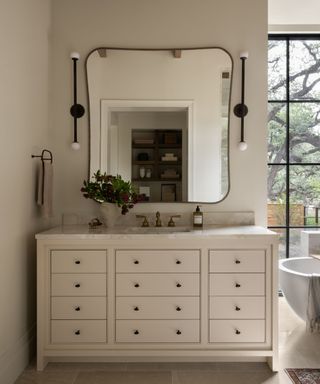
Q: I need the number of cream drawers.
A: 12